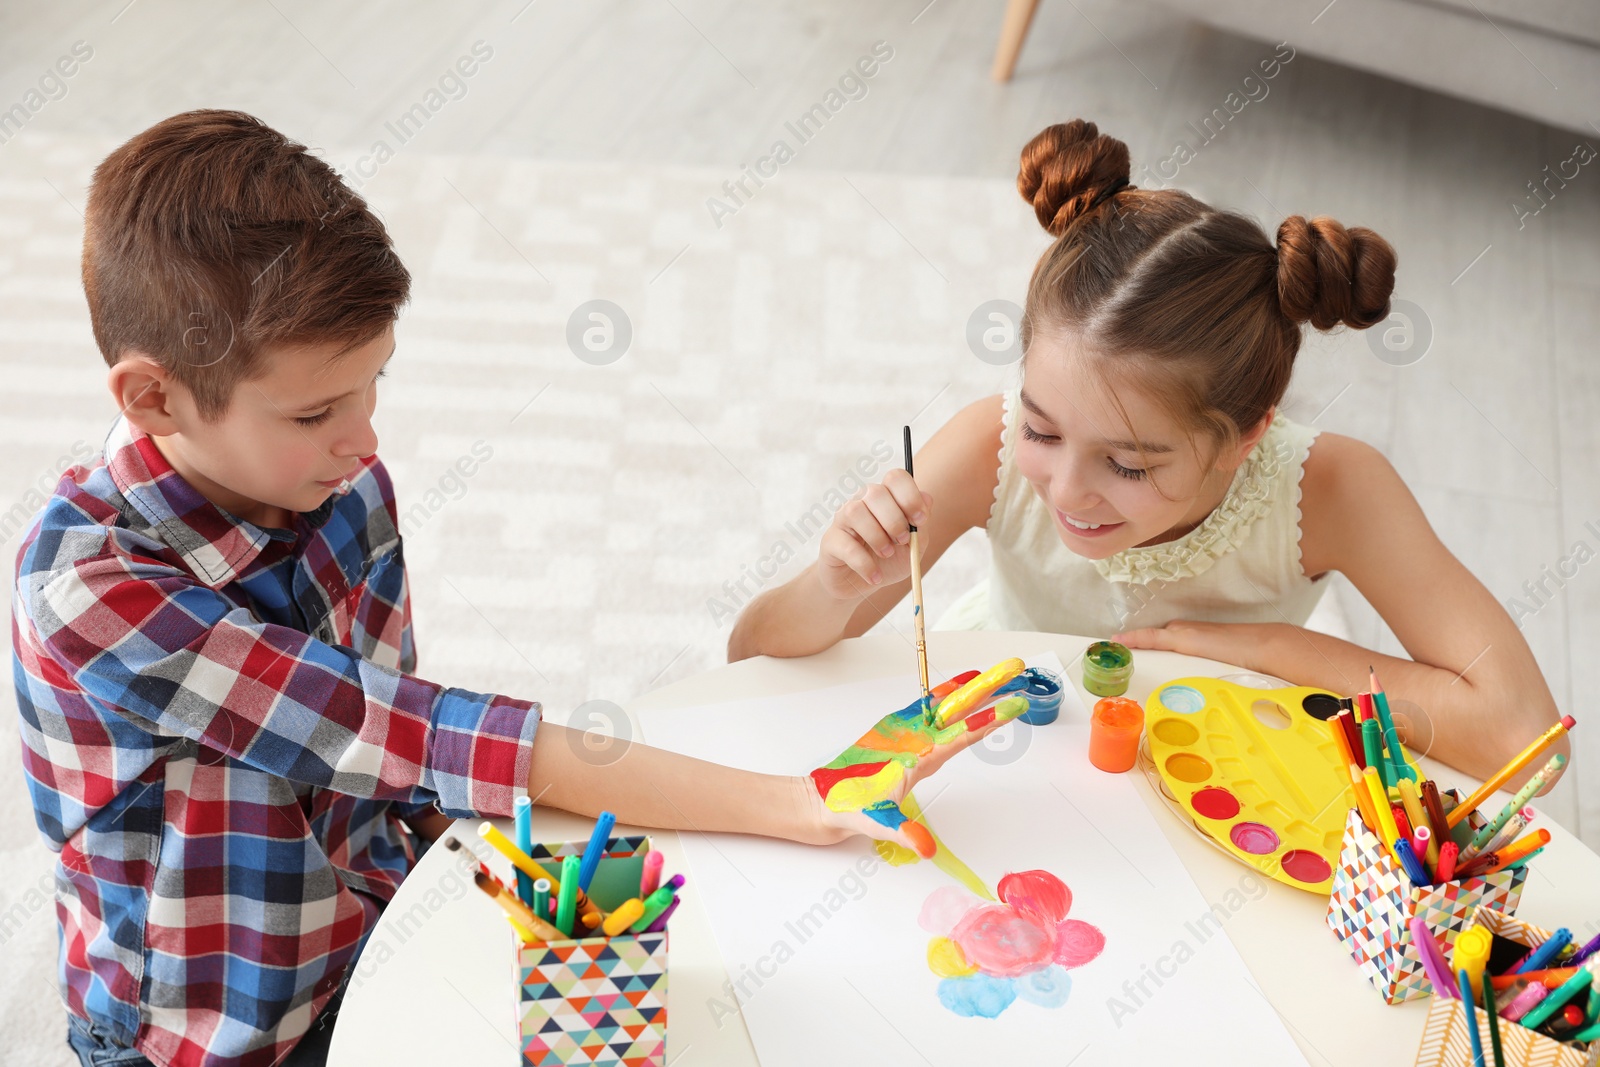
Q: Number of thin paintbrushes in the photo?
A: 1